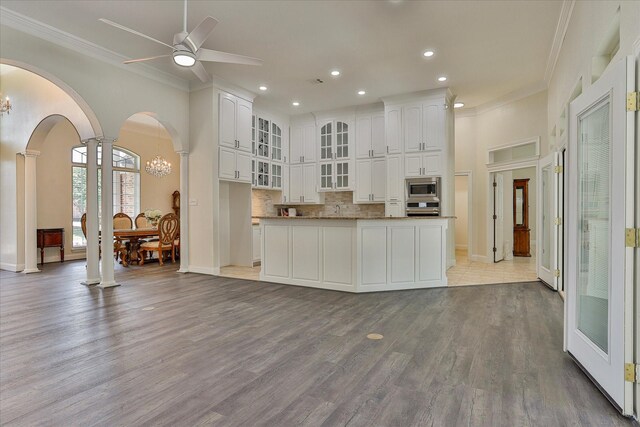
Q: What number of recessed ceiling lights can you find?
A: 7